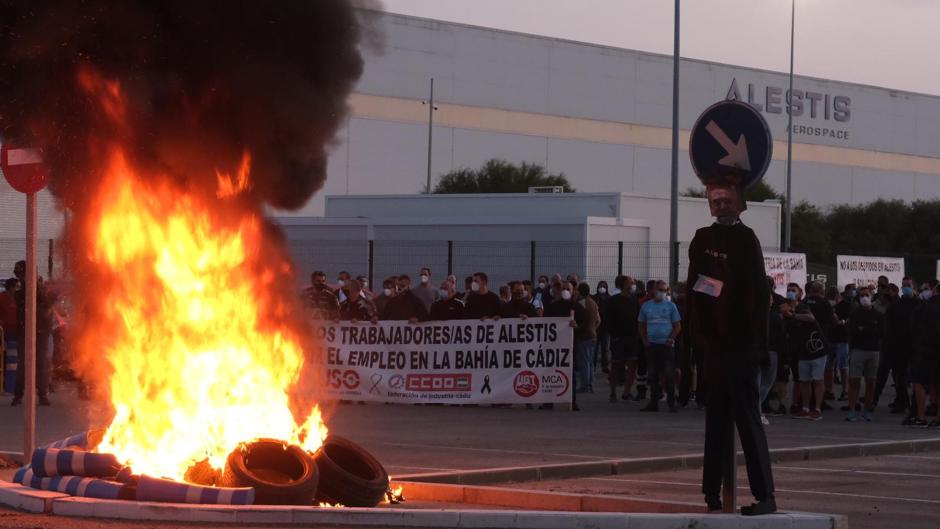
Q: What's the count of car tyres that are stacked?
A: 2